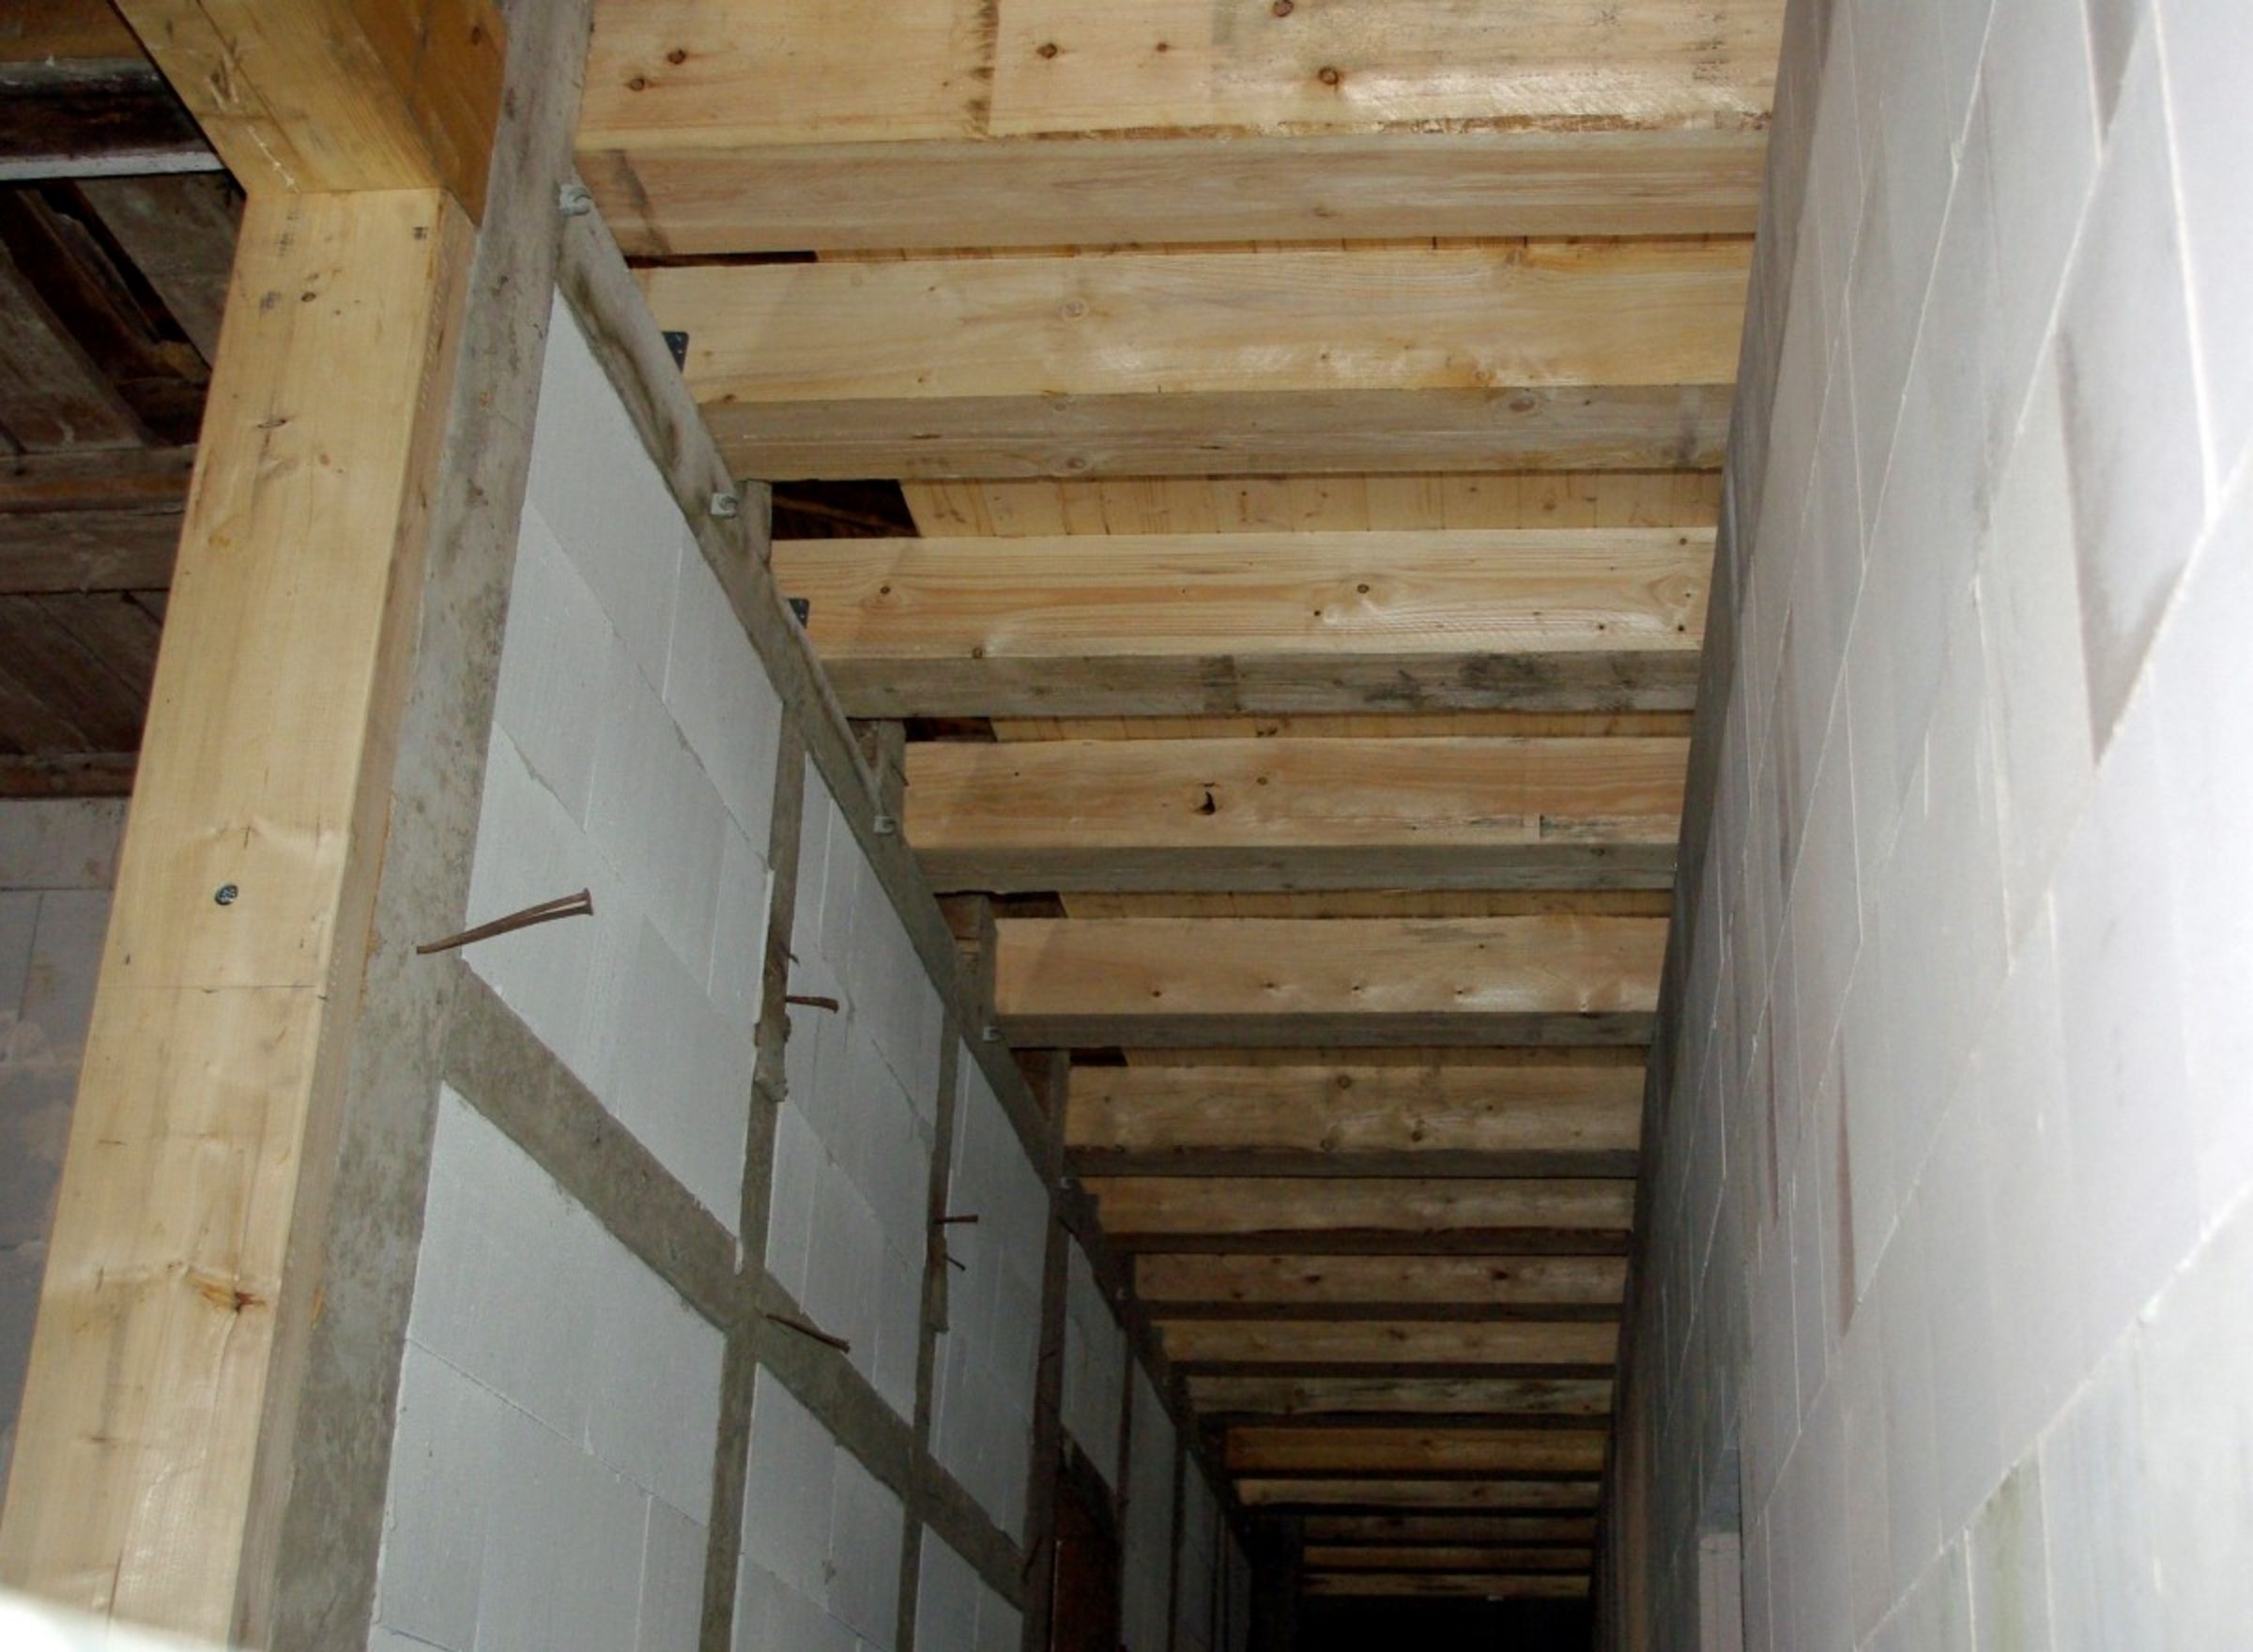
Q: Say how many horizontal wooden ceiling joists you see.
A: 15